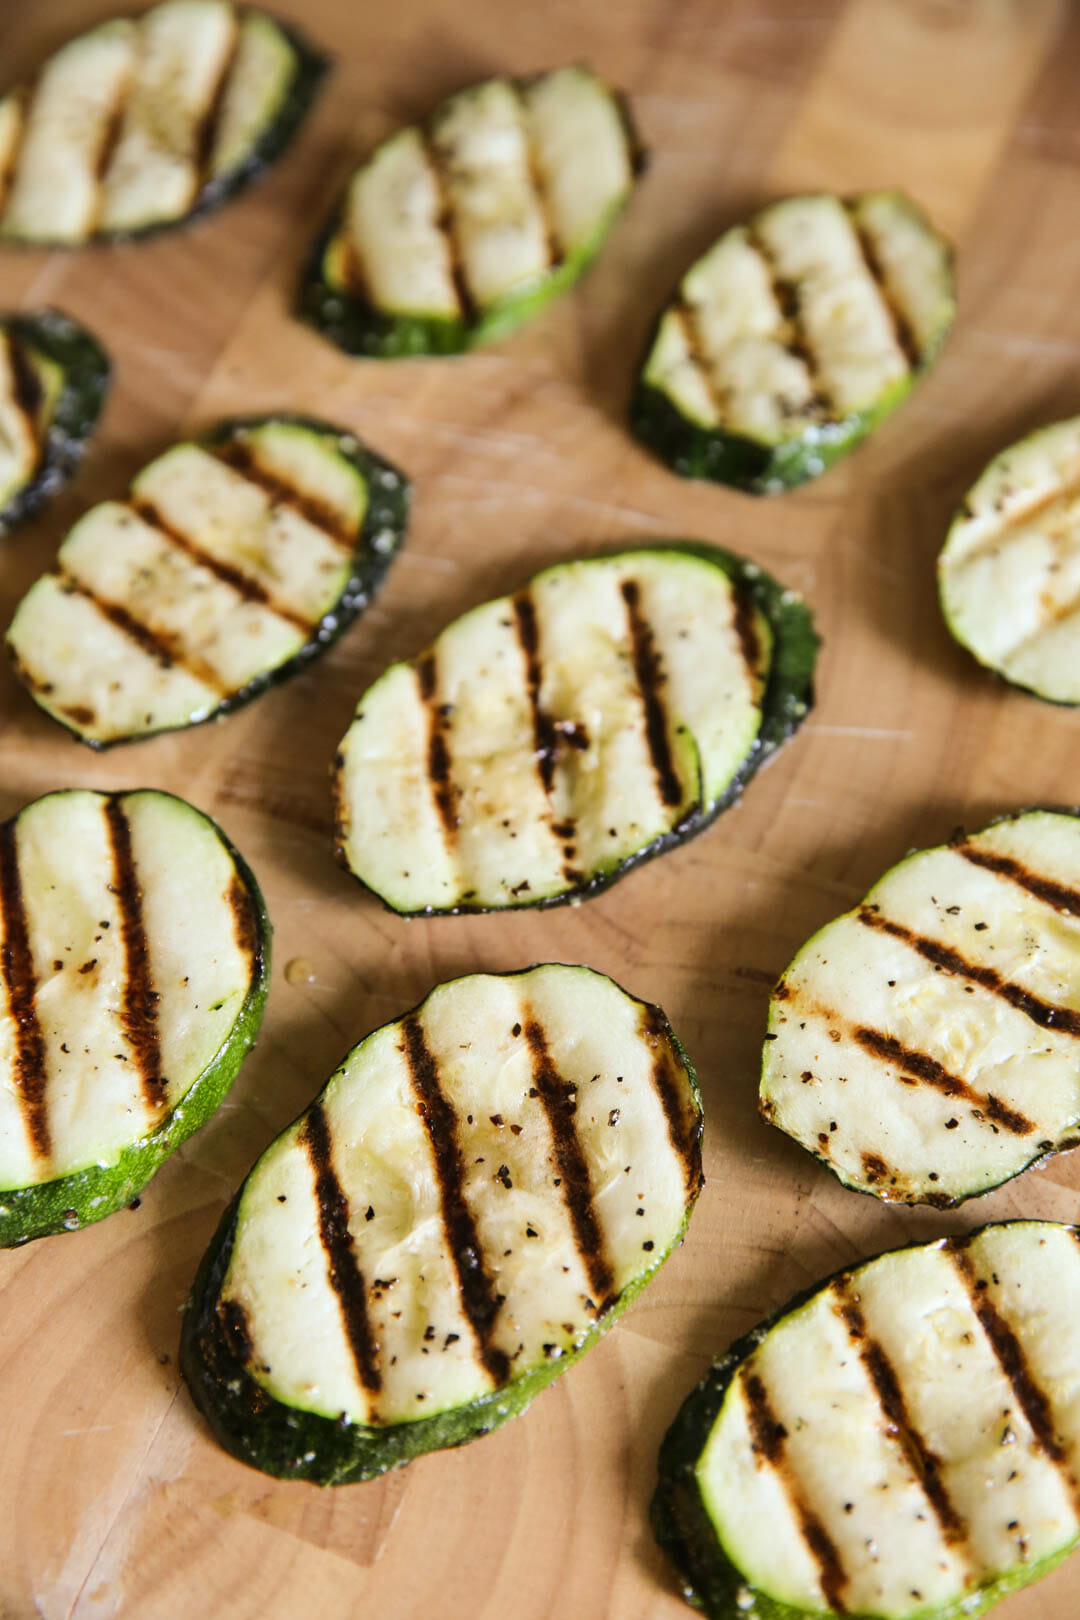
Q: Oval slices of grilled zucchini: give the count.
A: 11